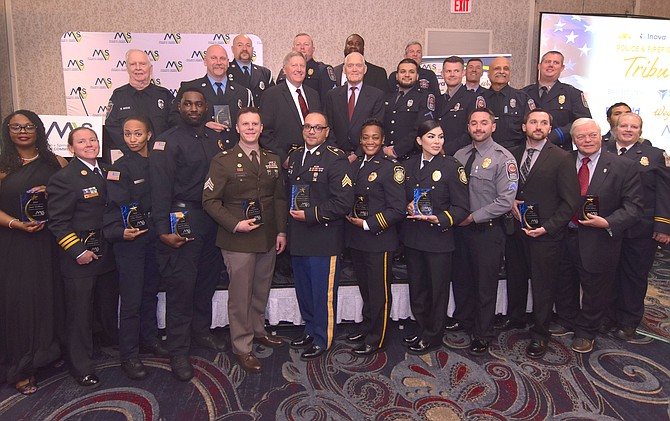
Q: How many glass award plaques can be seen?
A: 11